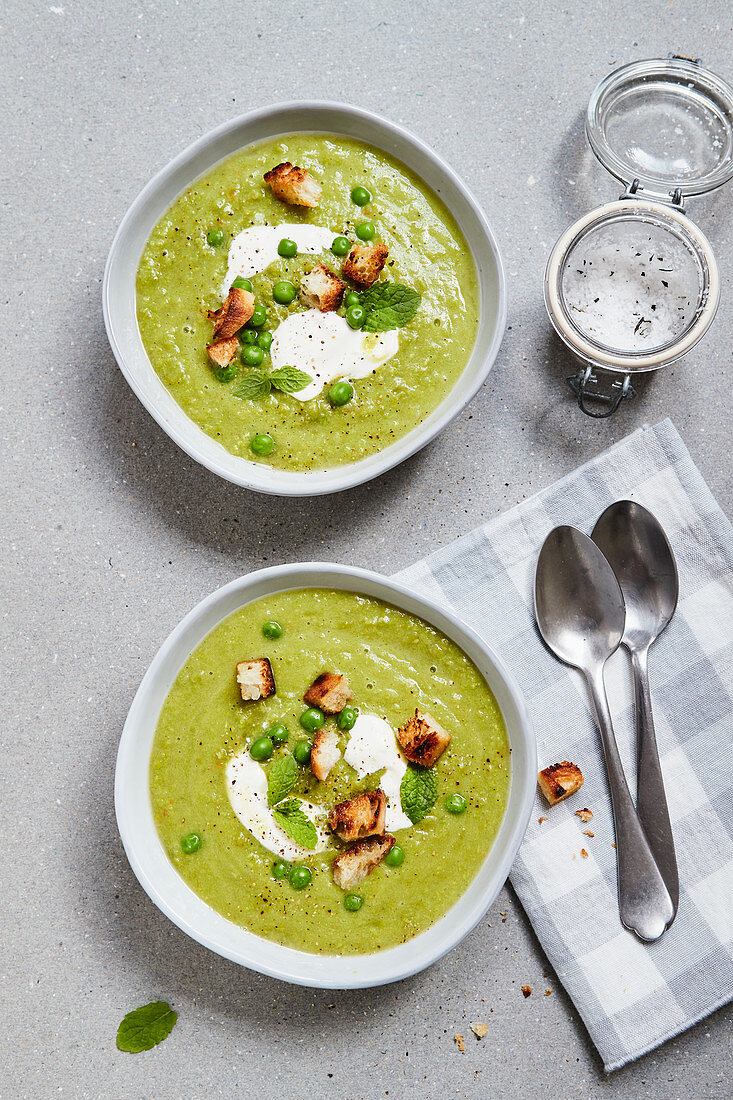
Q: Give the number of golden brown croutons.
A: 12